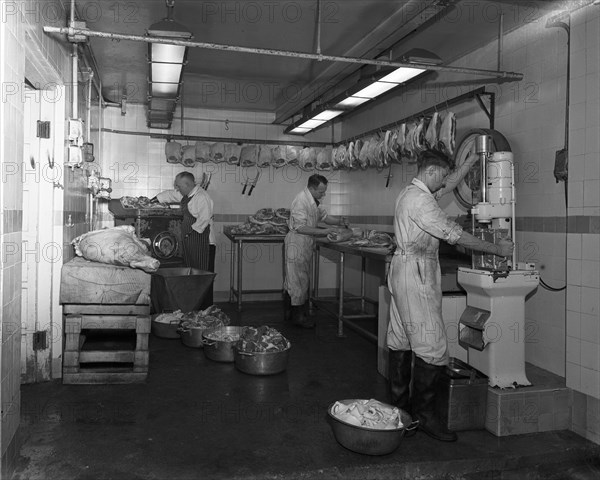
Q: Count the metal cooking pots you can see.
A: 5